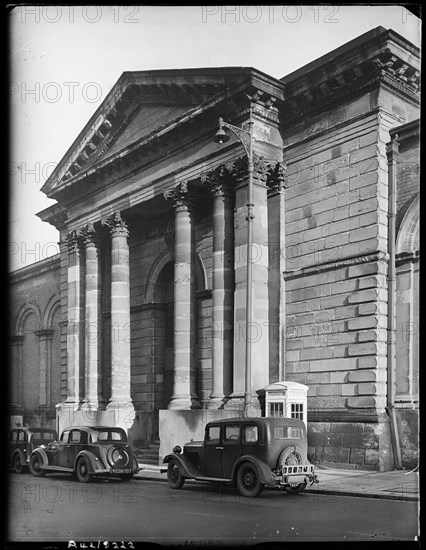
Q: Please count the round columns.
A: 4